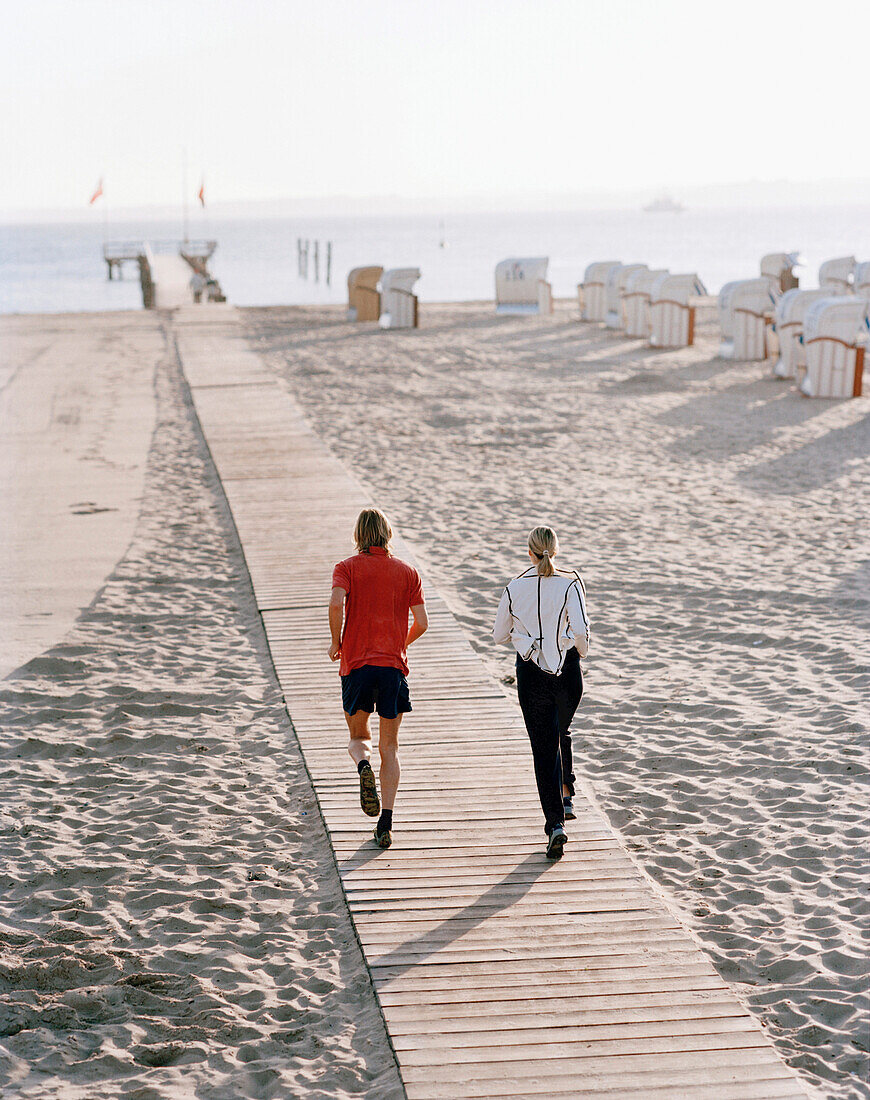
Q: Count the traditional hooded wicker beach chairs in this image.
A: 13